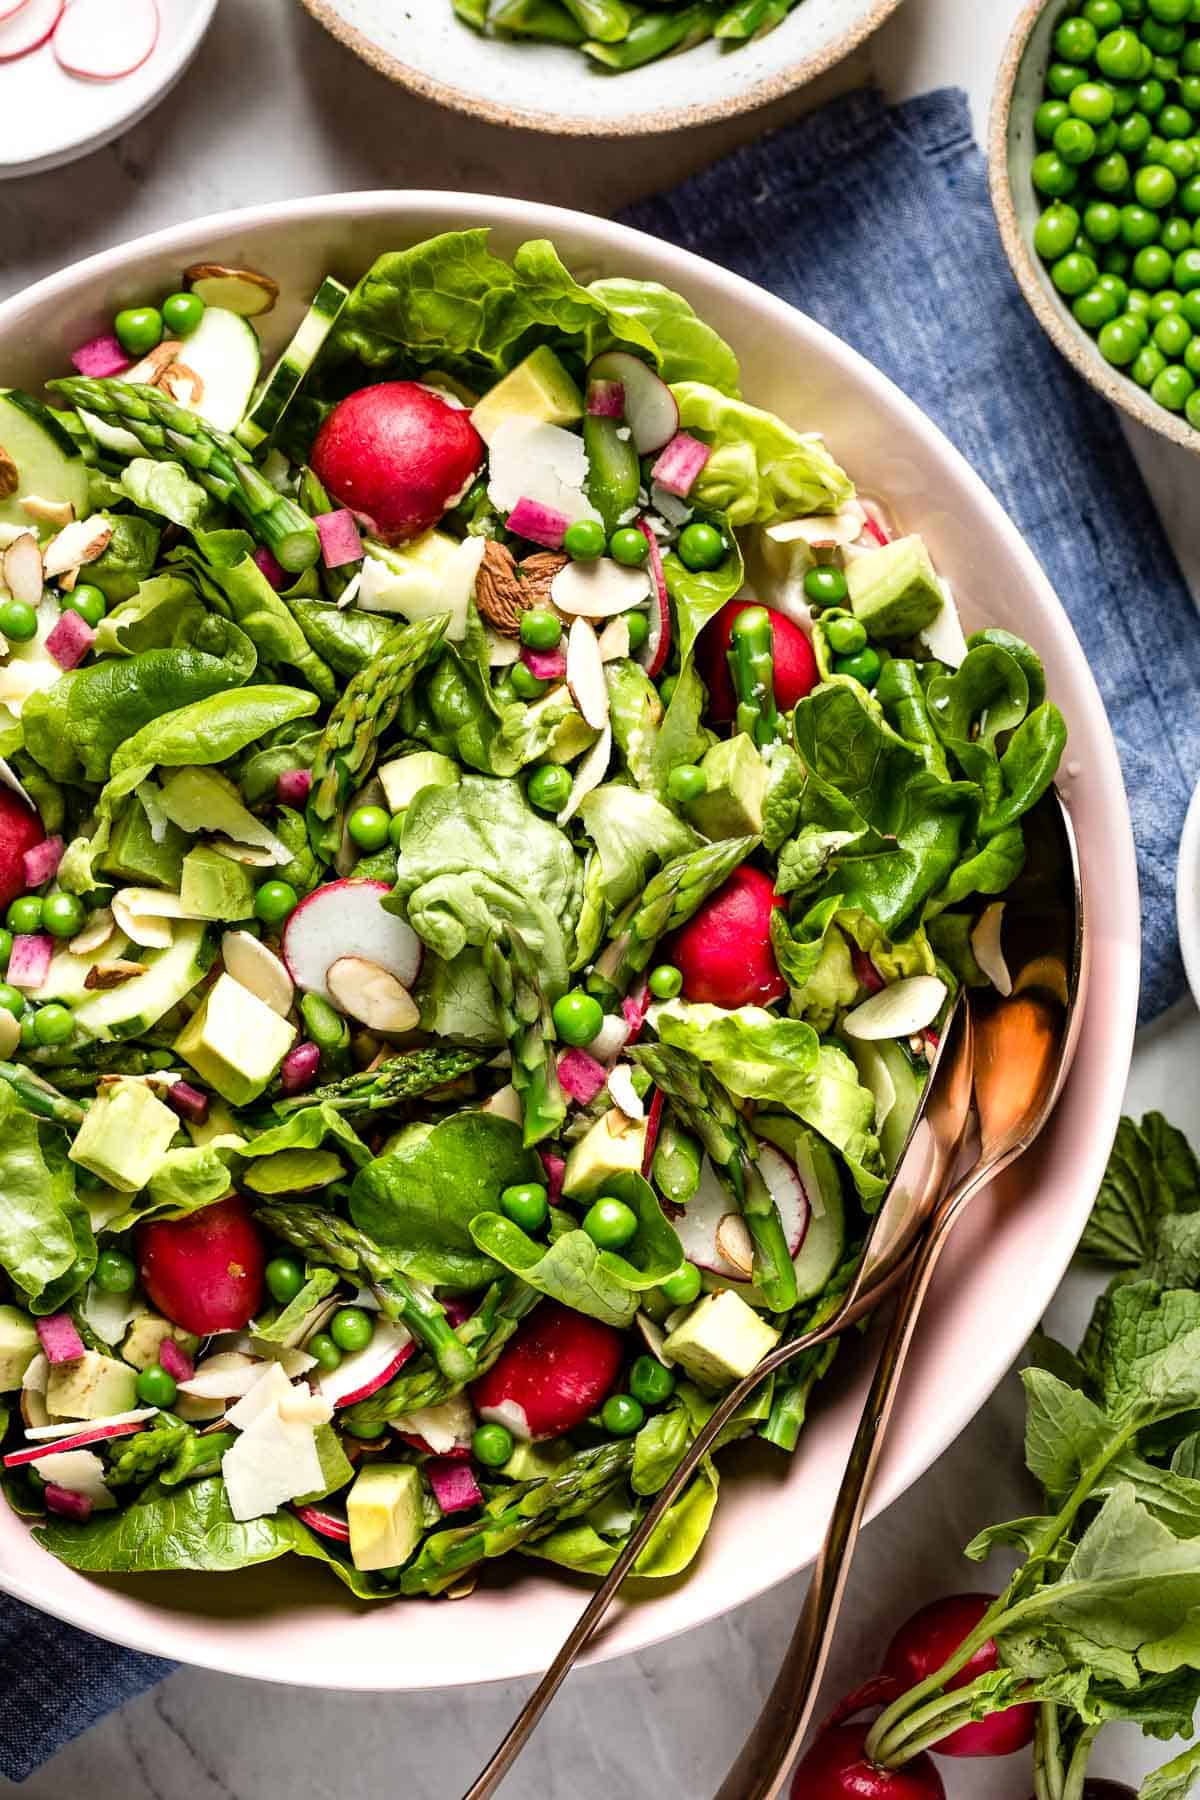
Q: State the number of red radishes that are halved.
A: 6